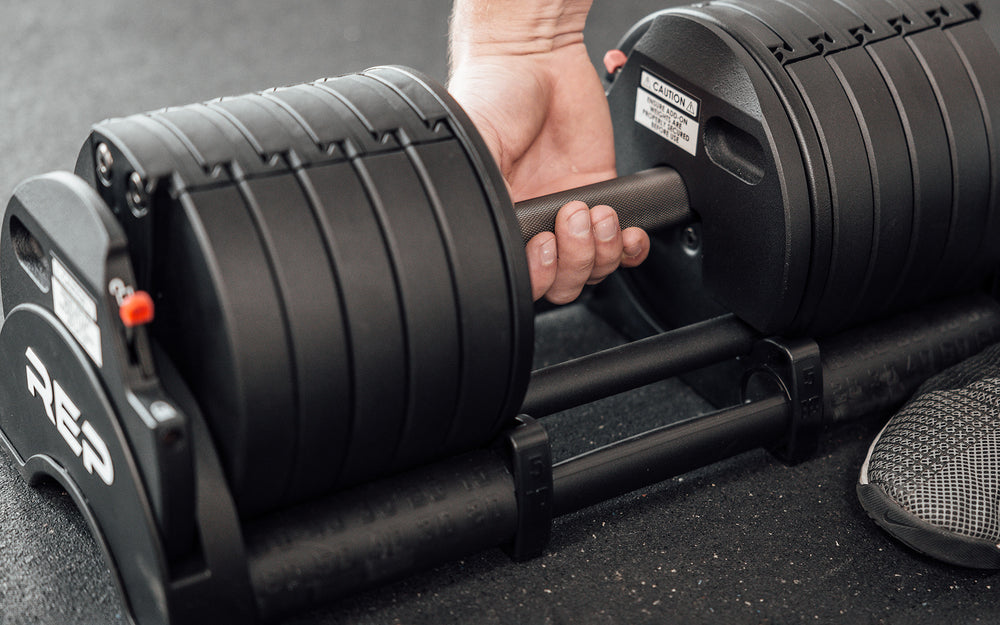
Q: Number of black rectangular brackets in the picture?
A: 2